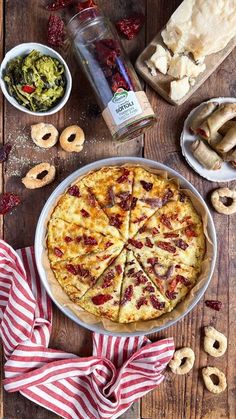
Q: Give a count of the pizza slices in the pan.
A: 10